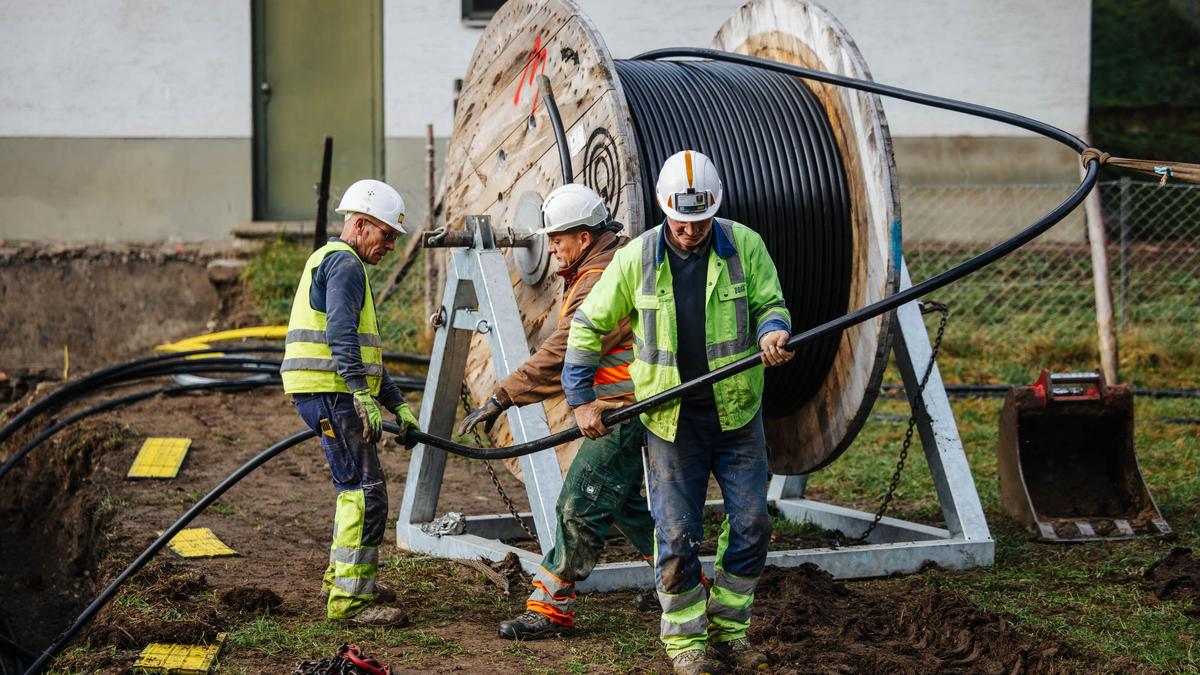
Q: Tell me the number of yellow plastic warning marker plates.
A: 3